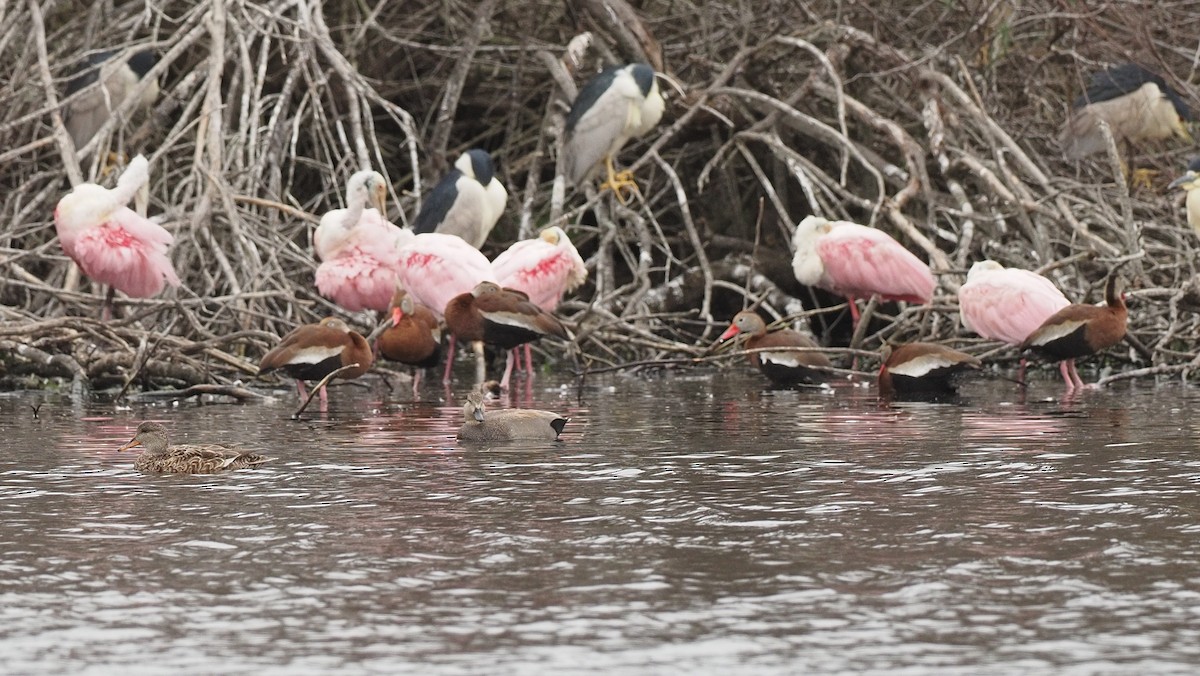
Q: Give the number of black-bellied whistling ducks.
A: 6